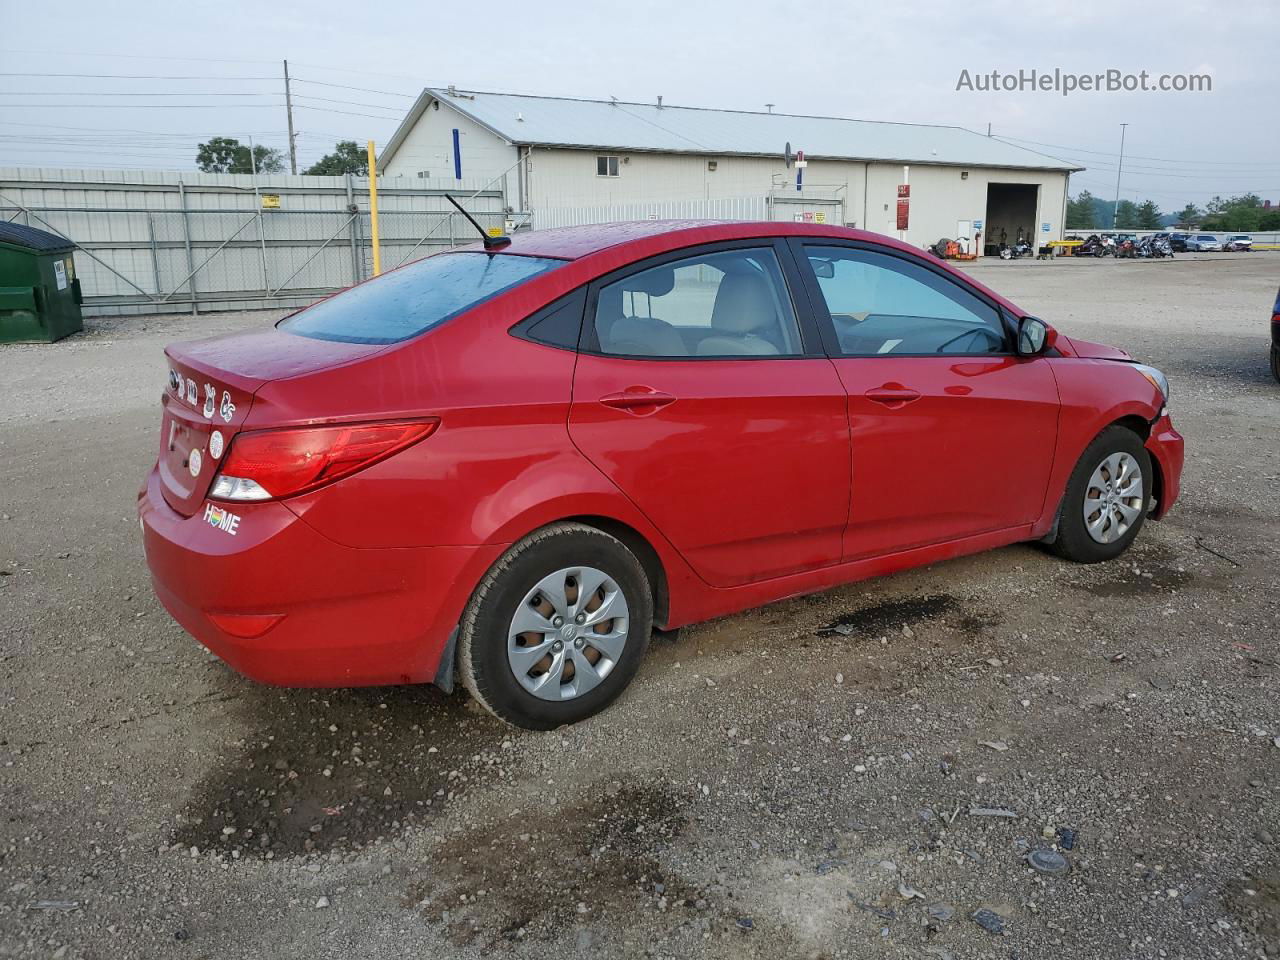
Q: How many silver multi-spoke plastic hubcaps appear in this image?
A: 2